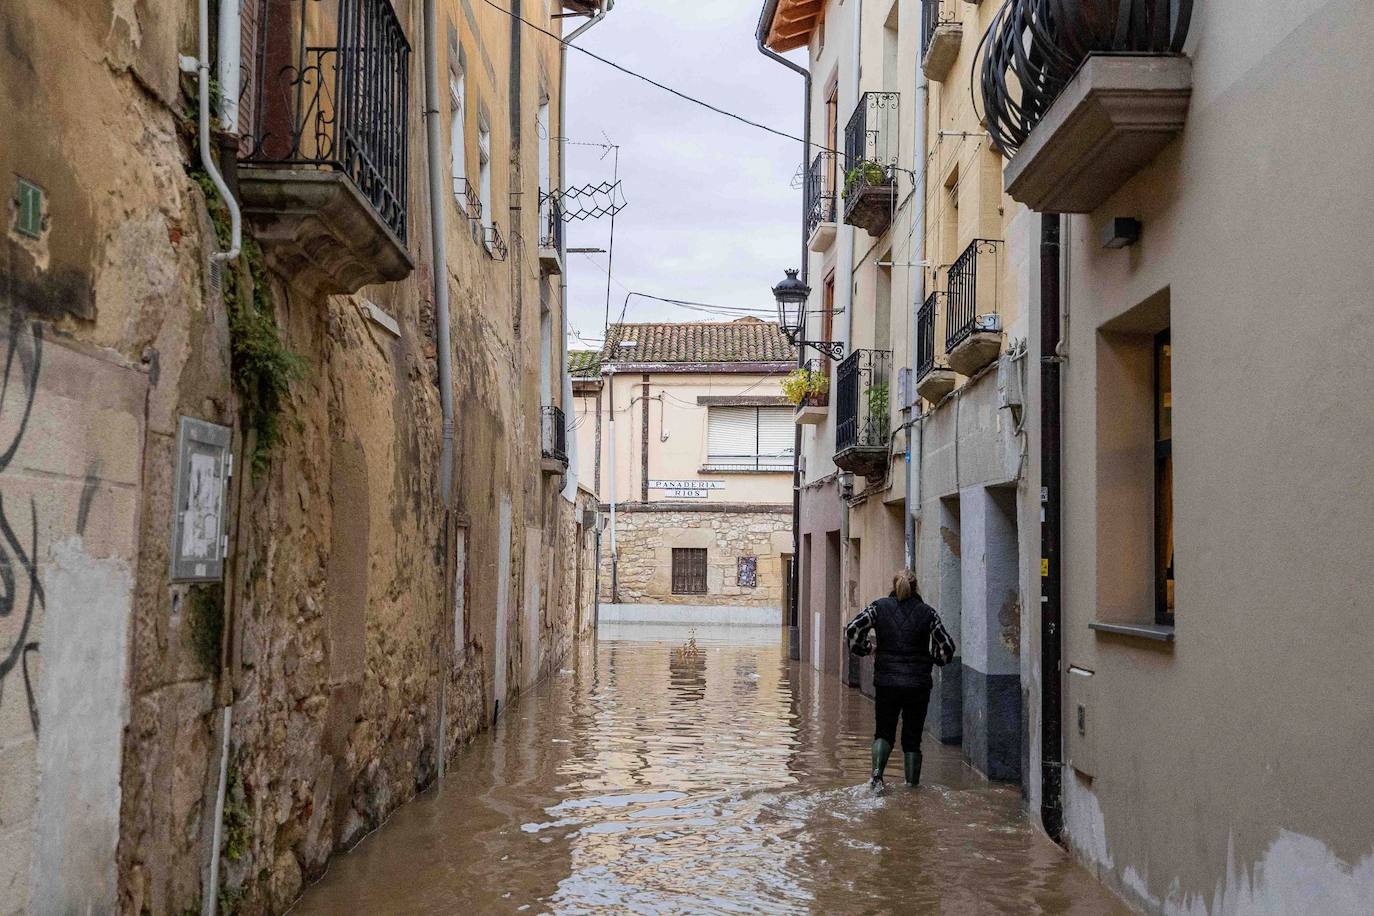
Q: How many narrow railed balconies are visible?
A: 11